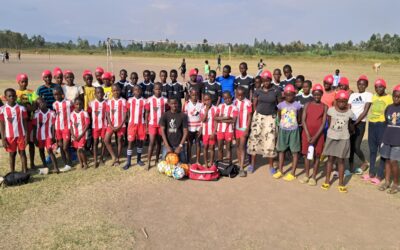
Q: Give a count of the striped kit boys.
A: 11